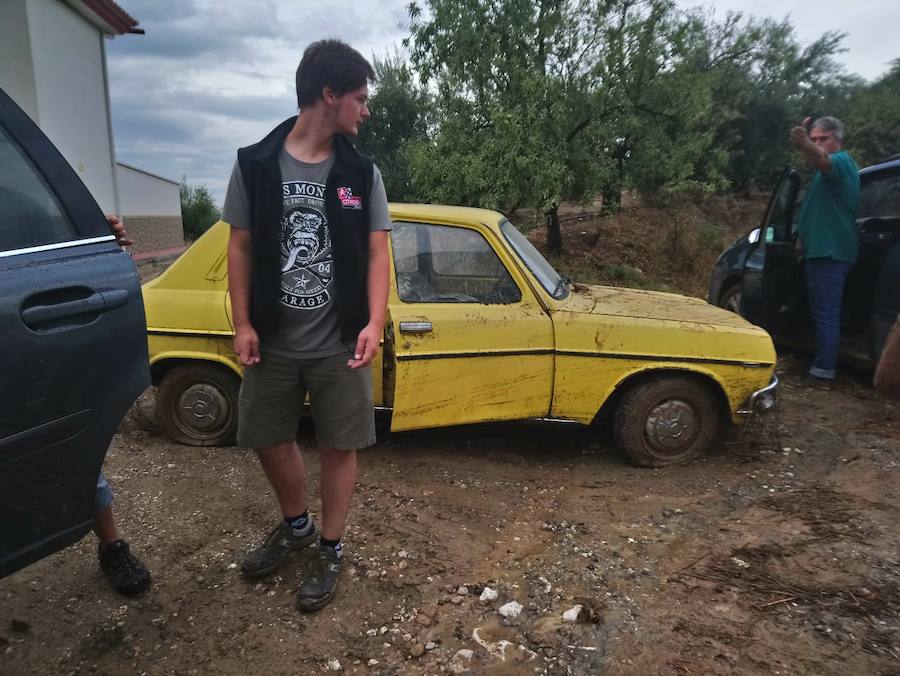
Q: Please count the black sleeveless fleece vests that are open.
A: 1